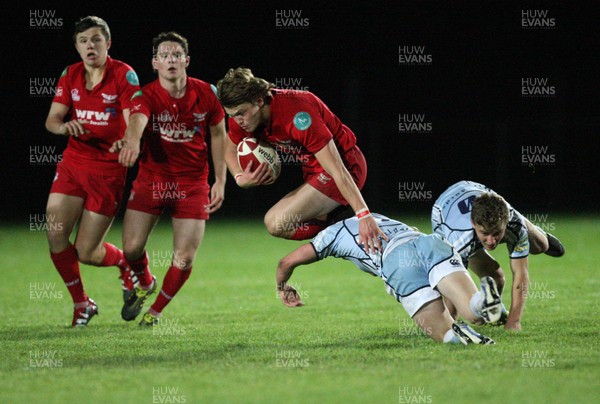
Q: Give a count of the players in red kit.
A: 3